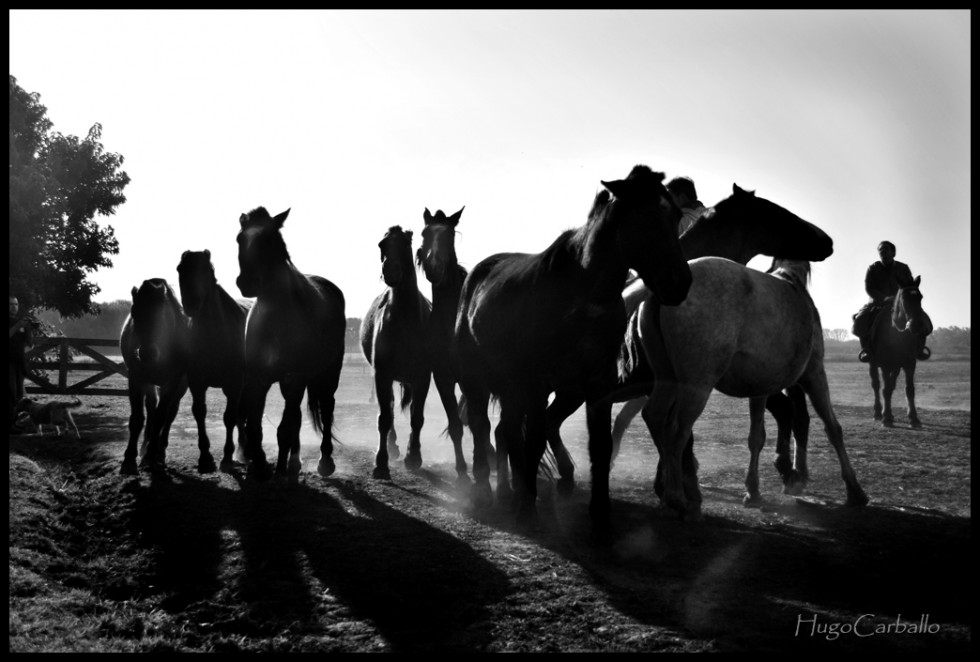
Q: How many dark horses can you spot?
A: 8